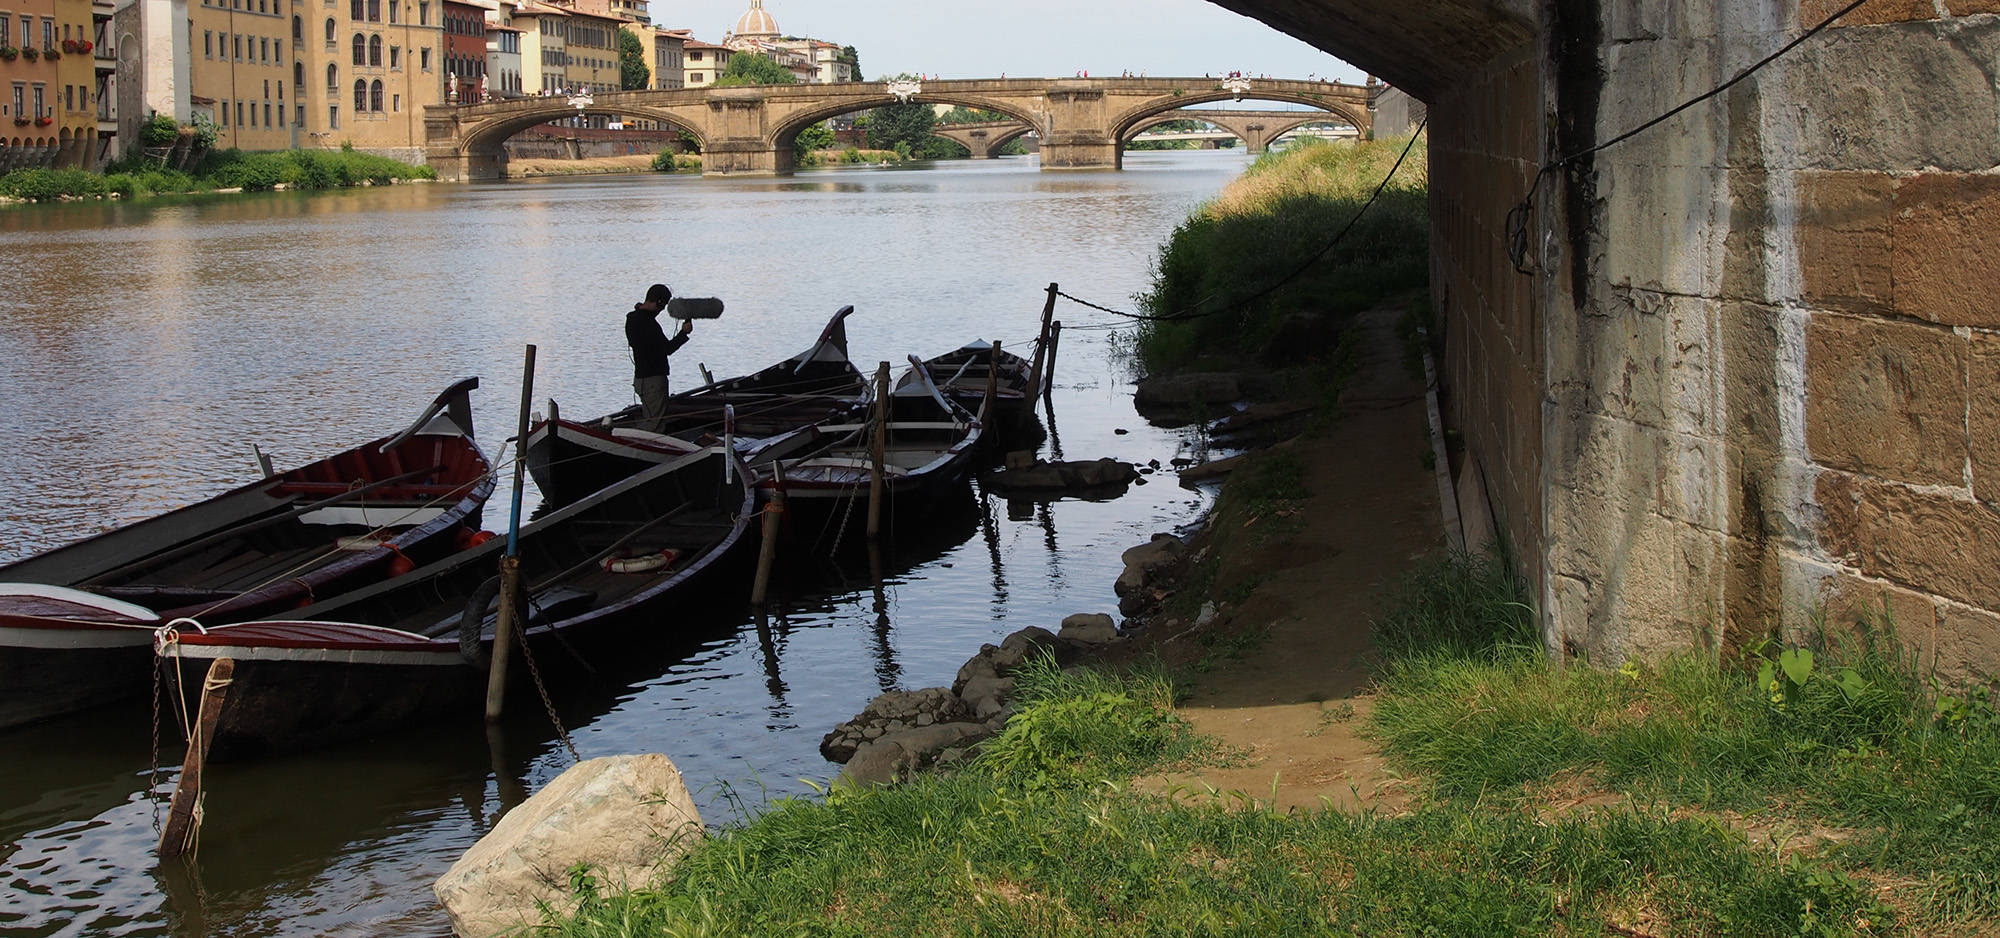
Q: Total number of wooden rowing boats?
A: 5